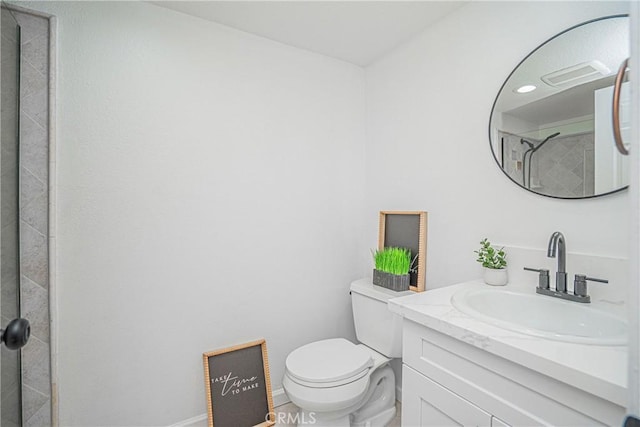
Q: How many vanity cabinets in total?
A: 1